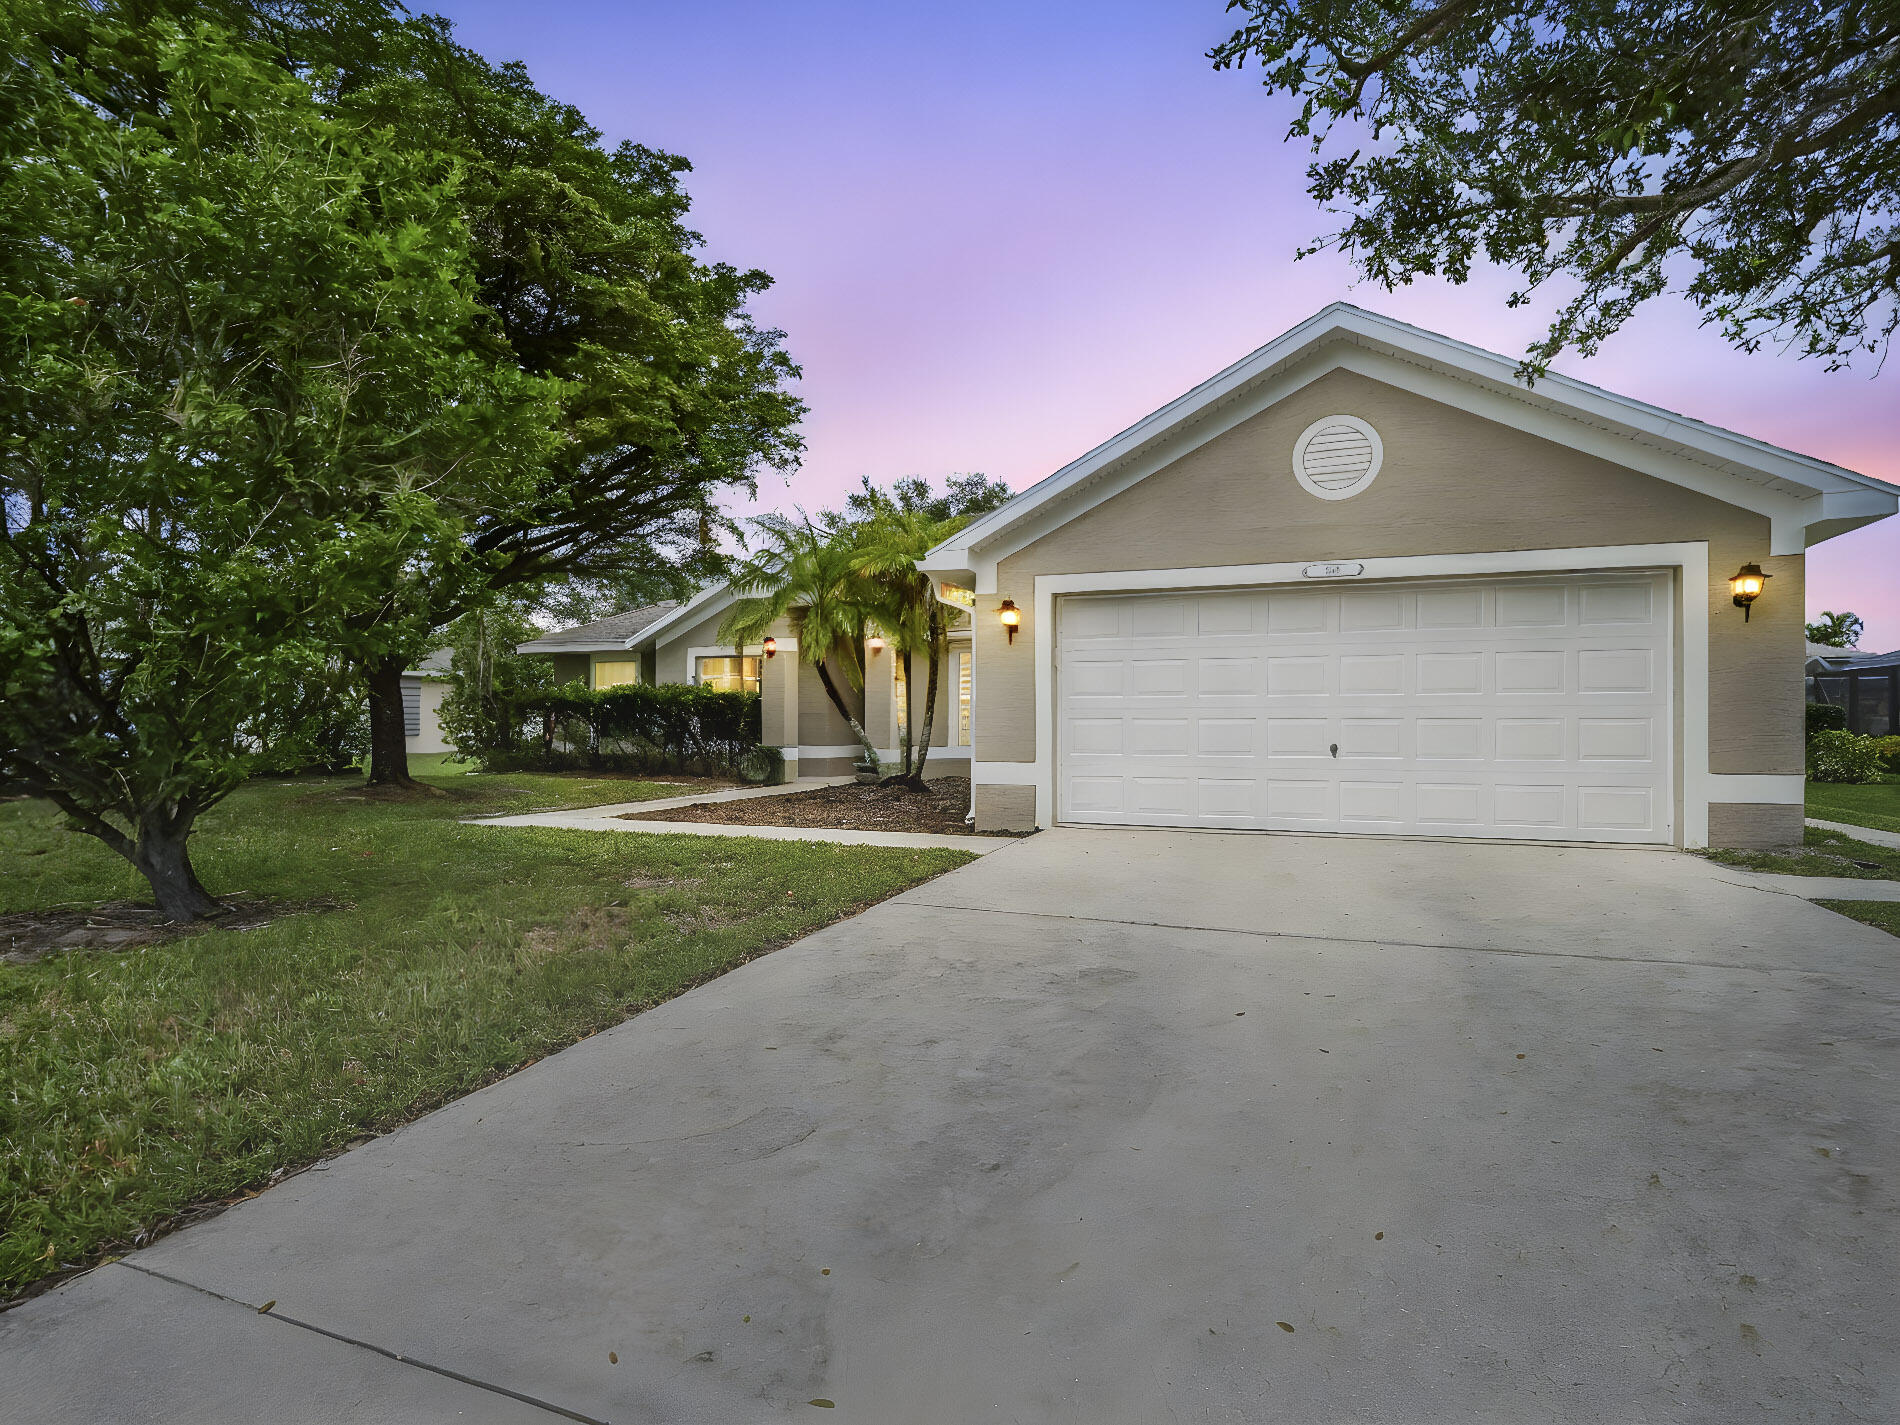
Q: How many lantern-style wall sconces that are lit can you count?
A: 4